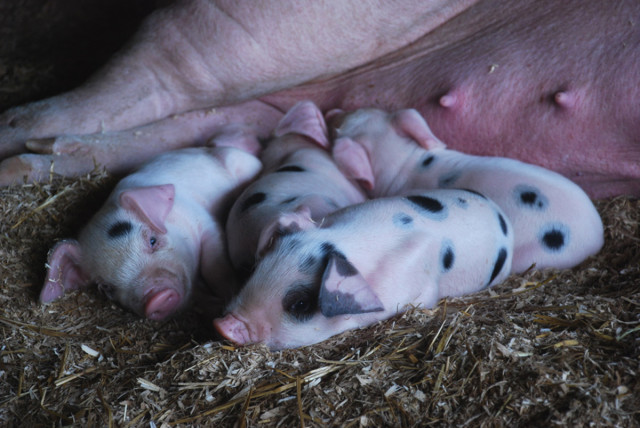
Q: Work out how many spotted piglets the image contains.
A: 4